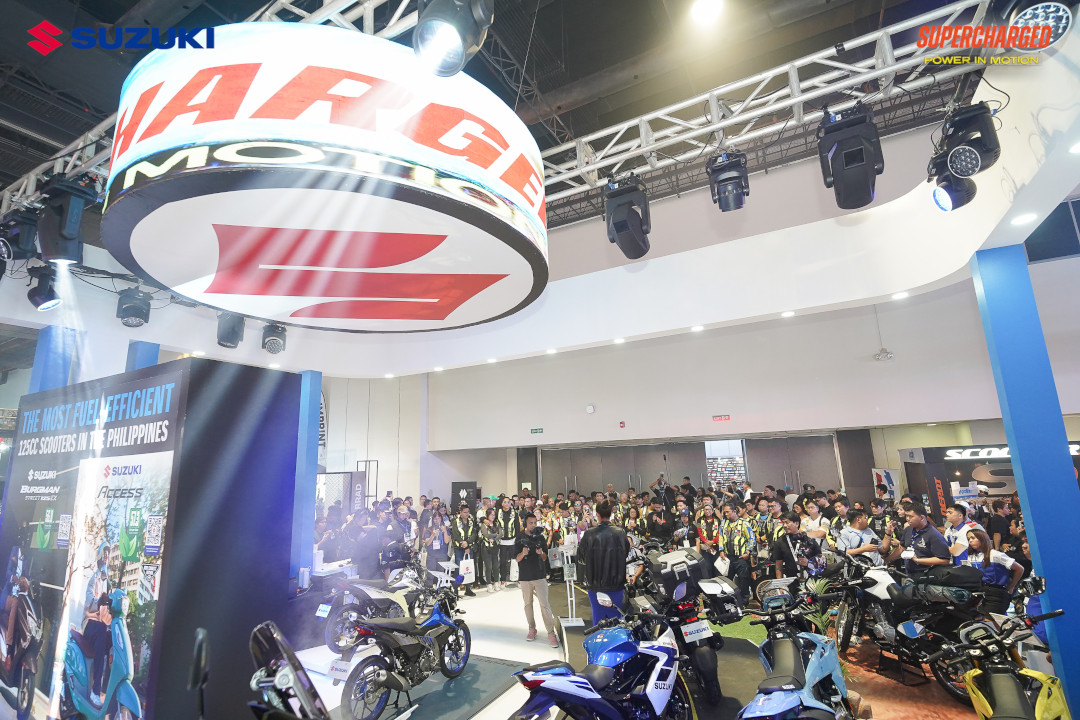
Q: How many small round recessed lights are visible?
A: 12